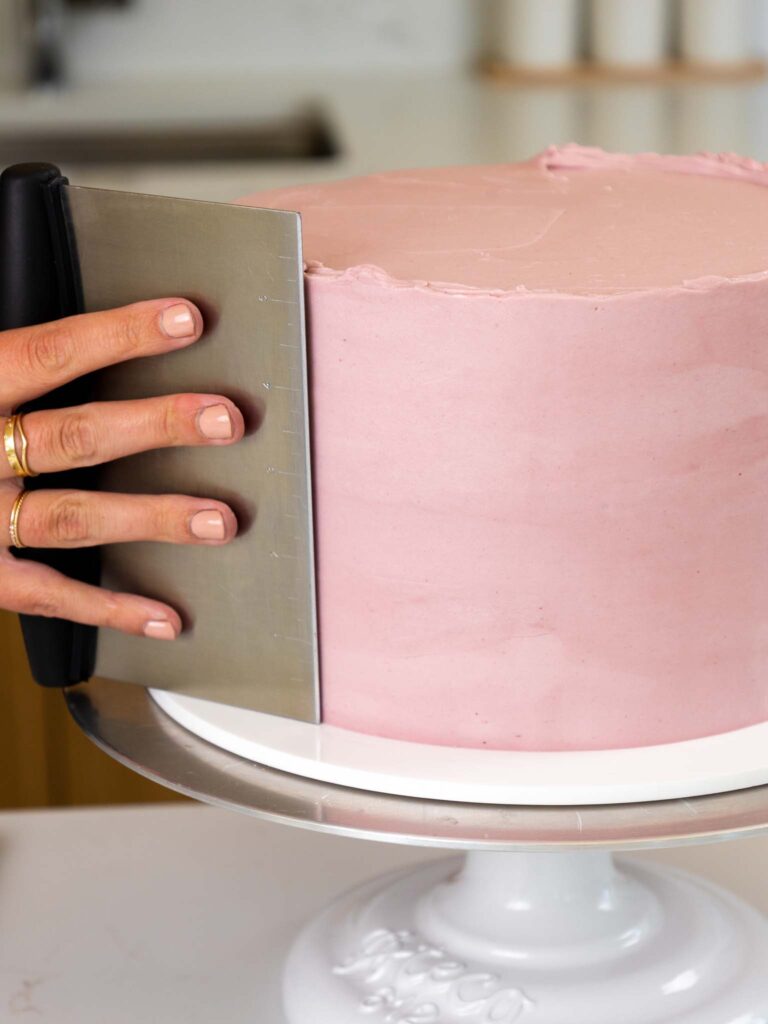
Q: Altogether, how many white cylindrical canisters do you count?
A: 3